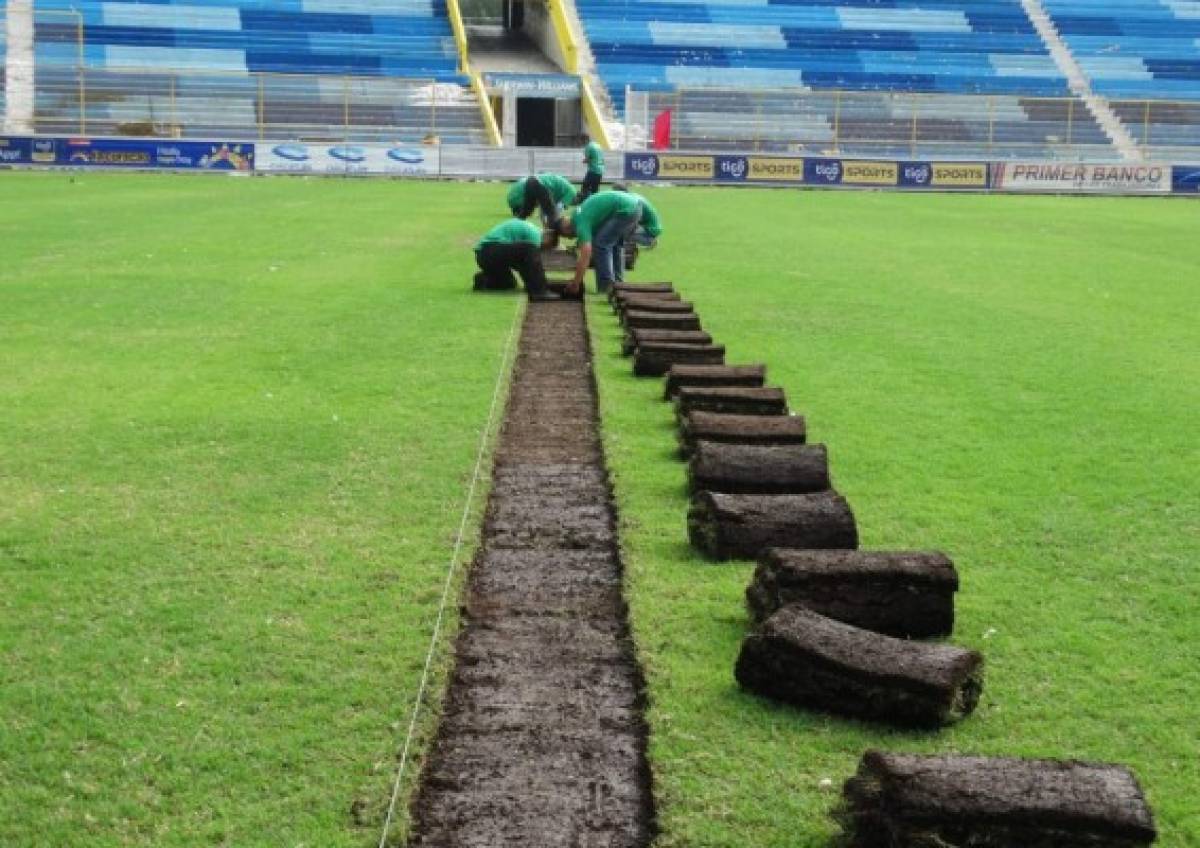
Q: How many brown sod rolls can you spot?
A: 14